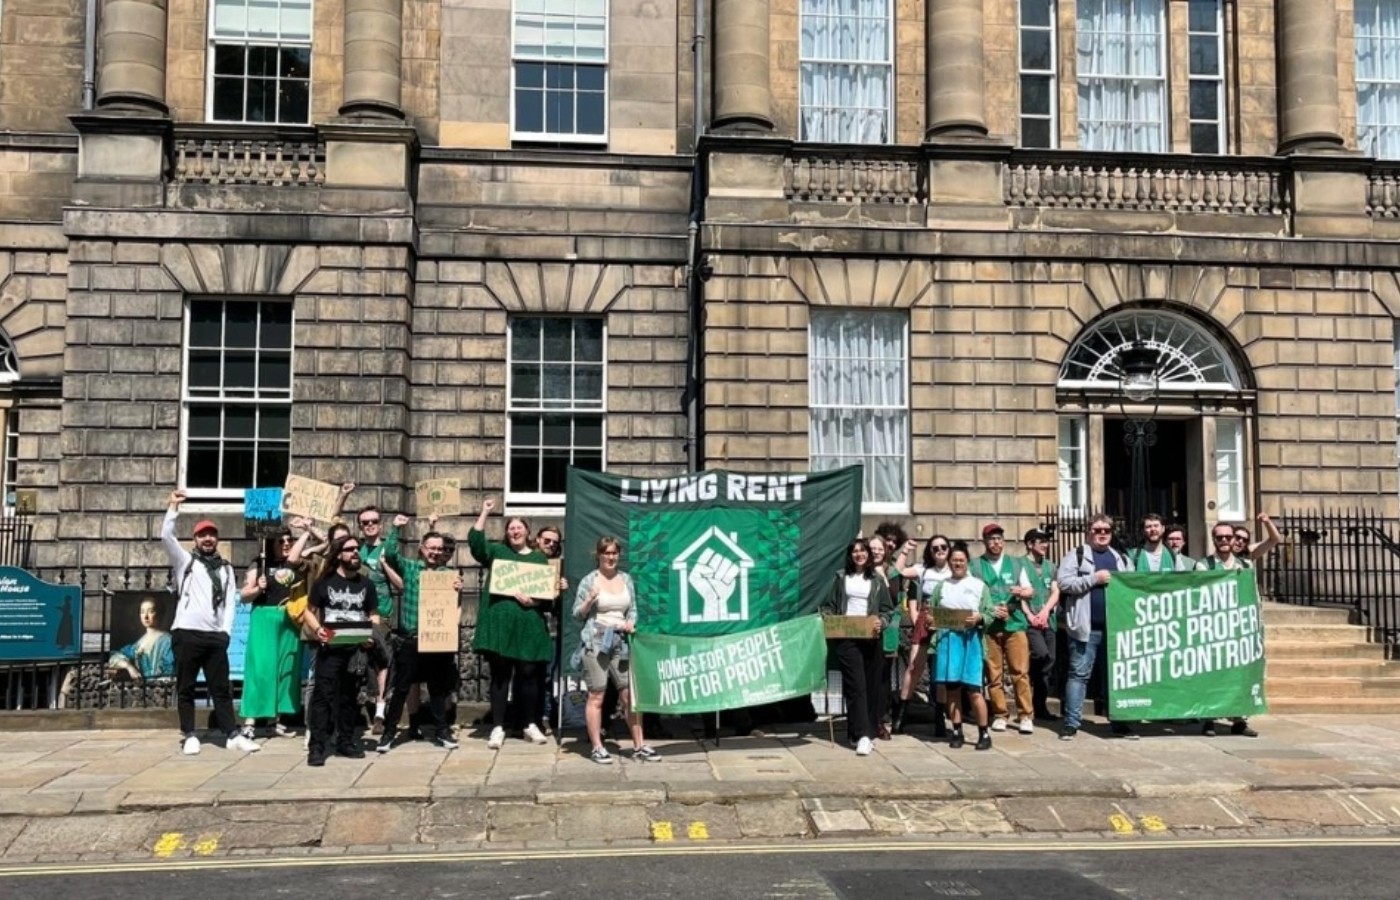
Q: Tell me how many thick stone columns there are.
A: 5